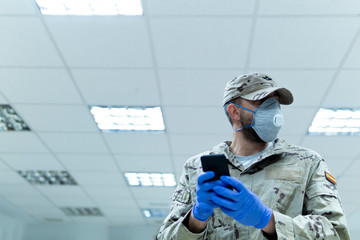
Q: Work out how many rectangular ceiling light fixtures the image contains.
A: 8